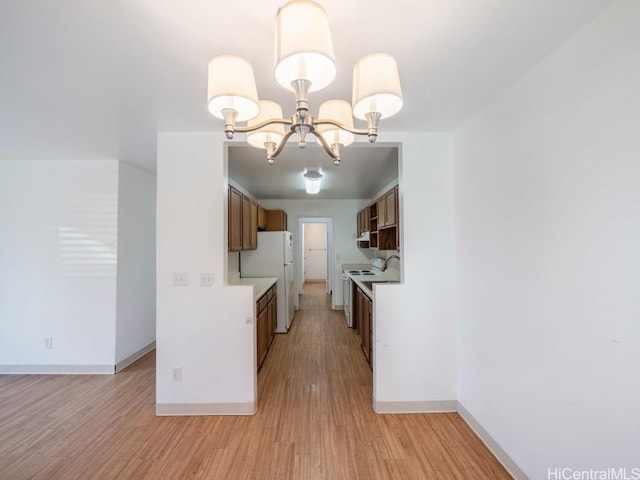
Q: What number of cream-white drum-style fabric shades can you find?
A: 5